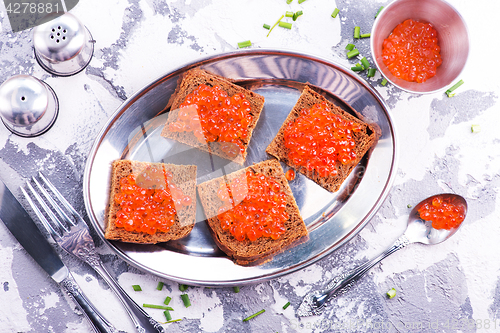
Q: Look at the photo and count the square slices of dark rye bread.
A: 4